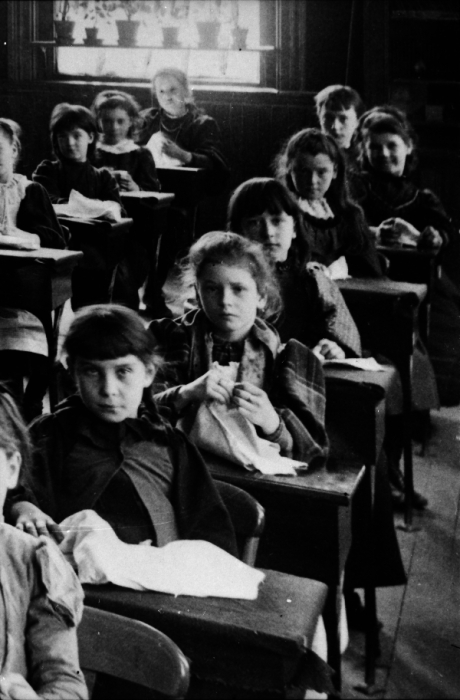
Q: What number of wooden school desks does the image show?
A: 9